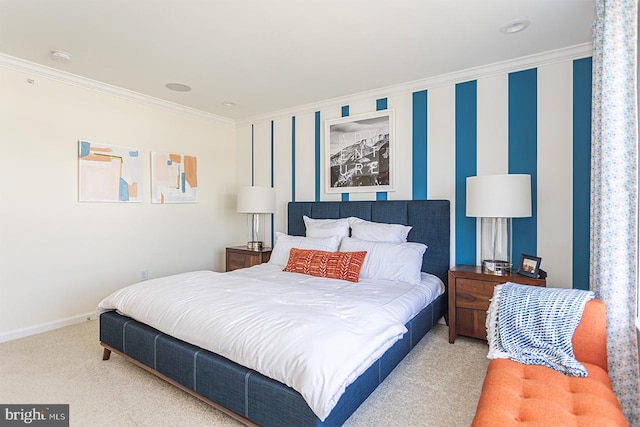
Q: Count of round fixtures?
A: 4